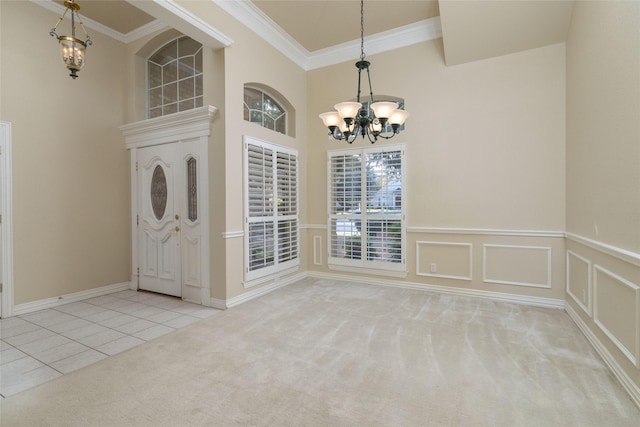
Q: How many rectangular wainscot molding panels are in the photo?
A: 5